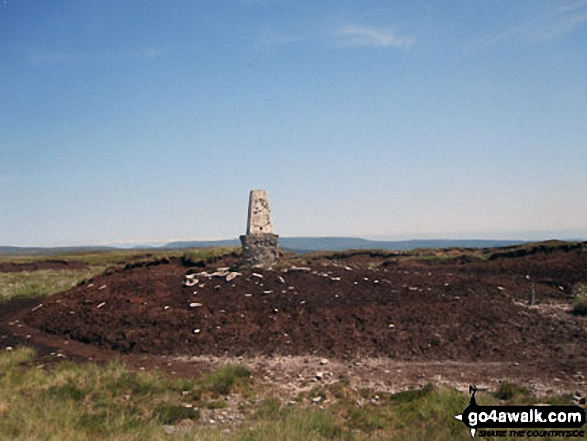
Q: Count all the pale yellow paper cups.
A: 0